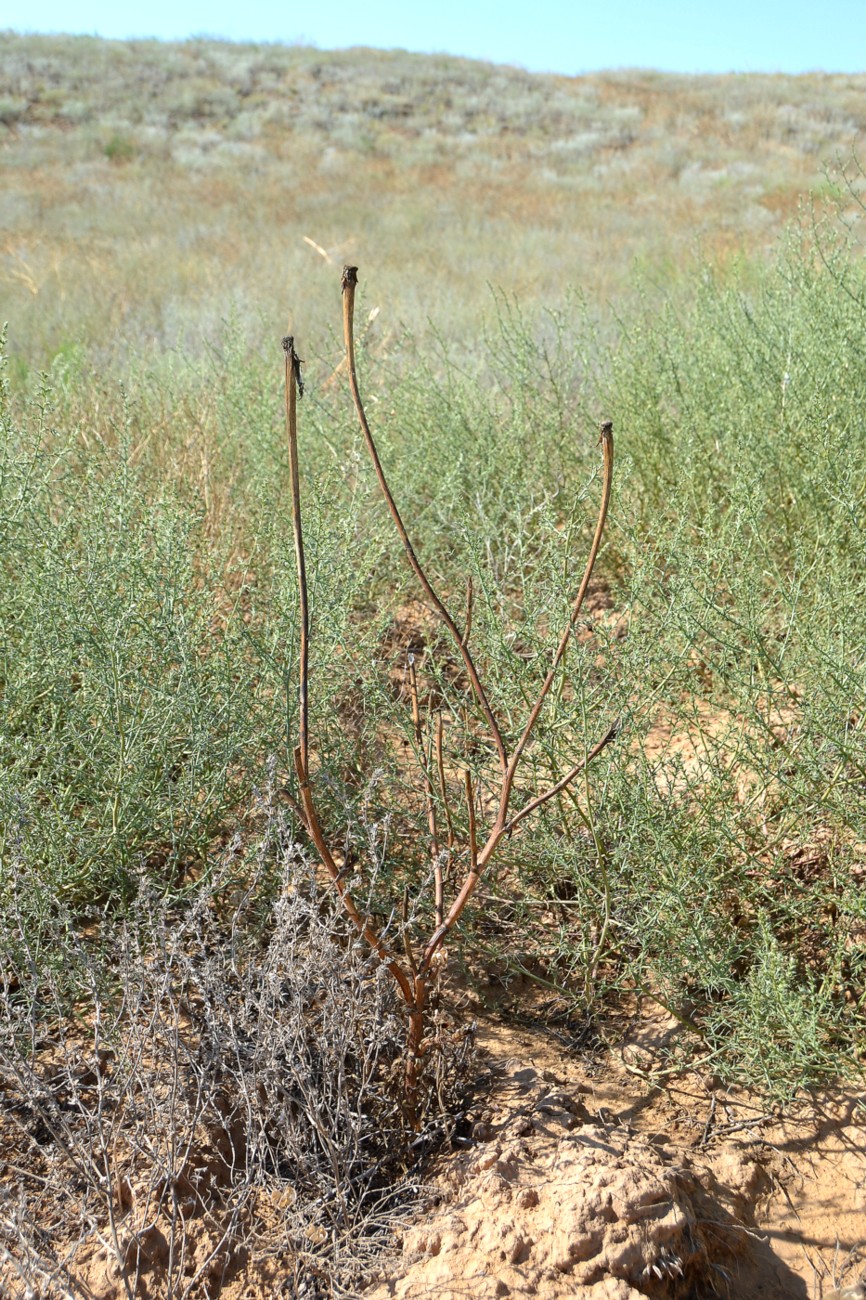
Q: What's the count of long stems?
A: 3